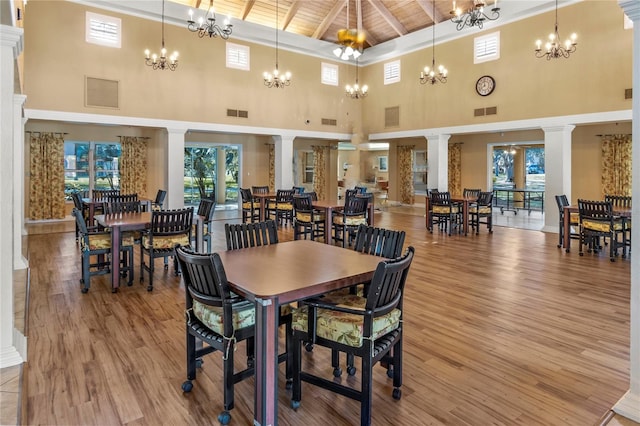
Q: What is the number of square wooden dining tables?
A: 7